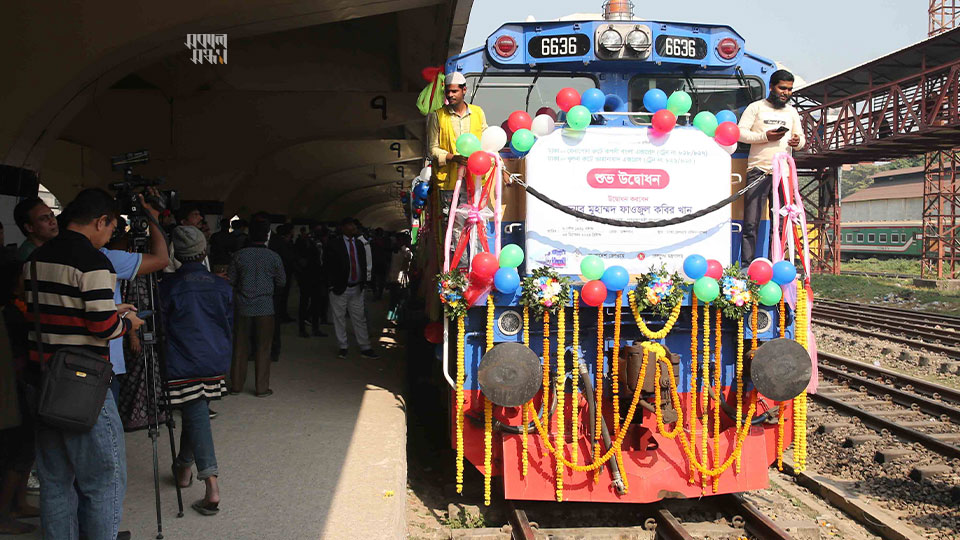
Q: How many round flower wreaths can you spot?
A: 4